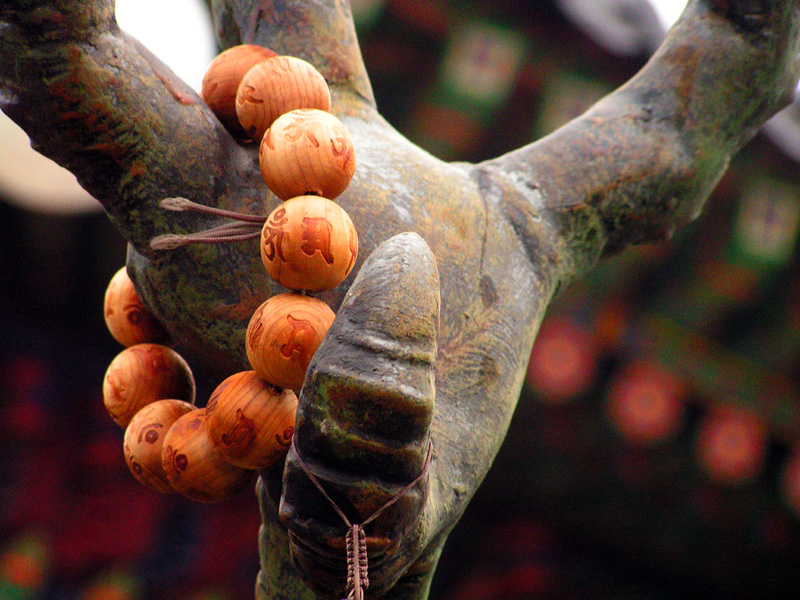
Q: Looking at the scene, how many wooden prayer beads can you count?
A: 10